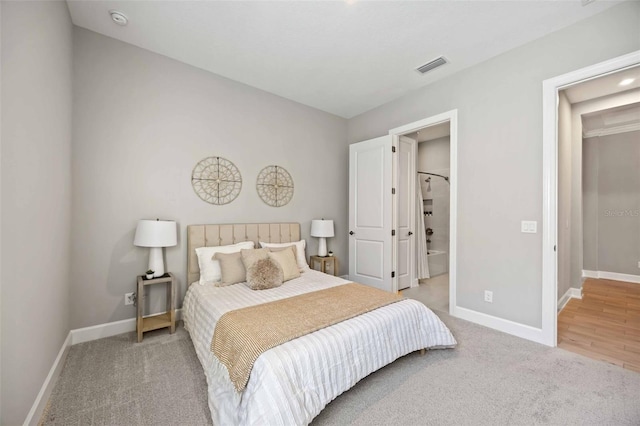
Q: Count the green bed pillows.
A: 0